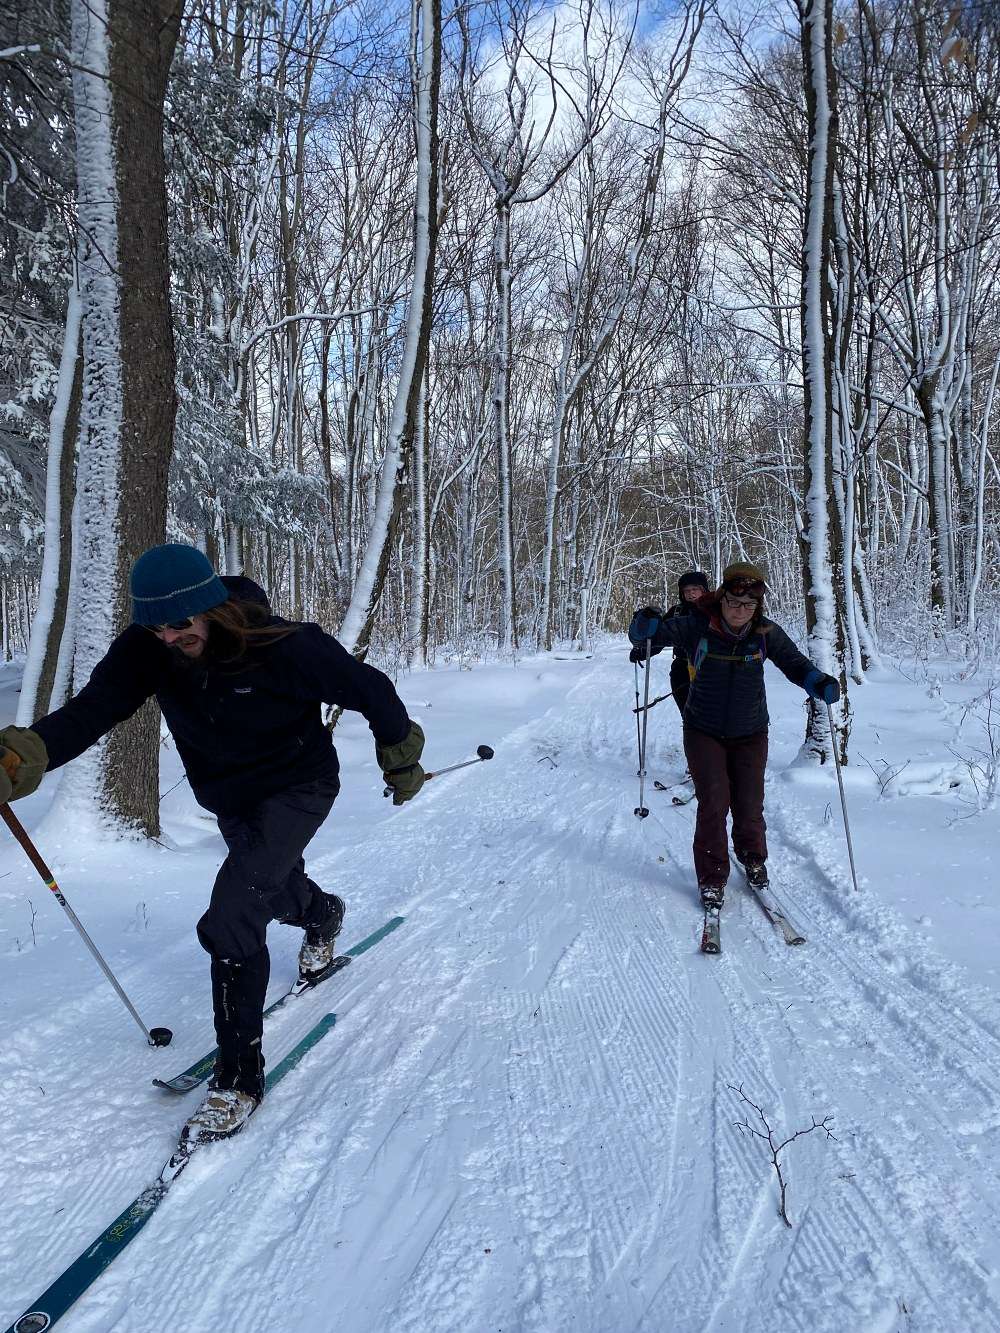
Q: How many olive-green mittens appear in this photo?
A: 2